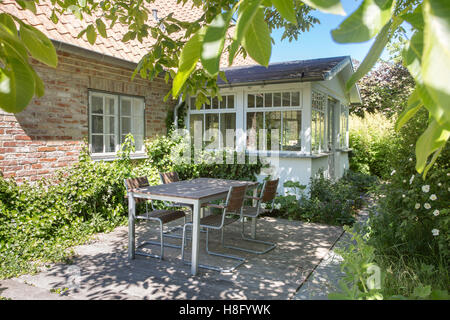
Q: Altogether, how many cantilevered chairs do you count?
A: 4